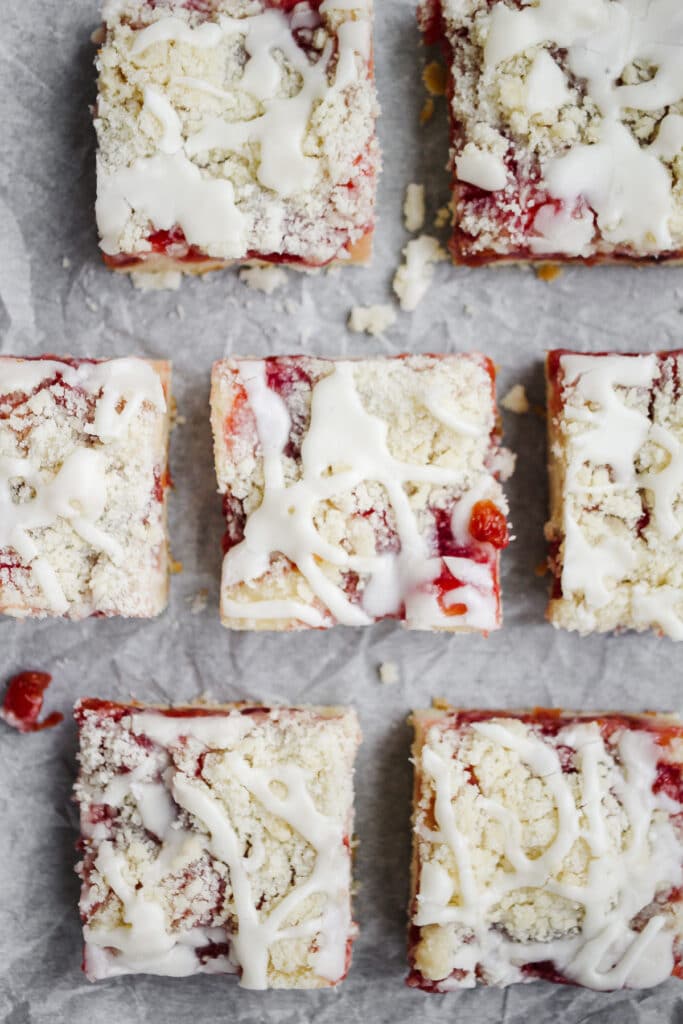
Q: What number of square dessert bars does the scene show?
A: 7